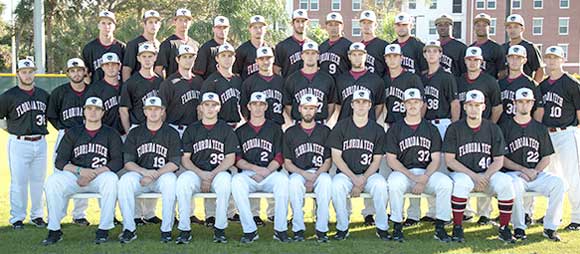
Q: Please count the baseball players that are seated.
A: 9